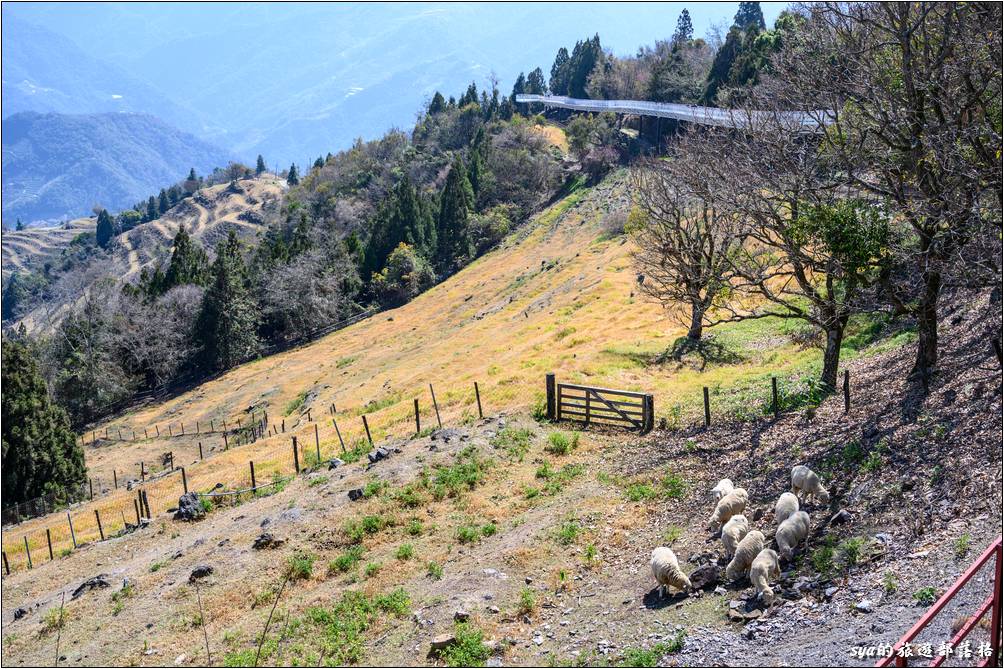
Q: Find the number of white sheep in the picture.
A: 9